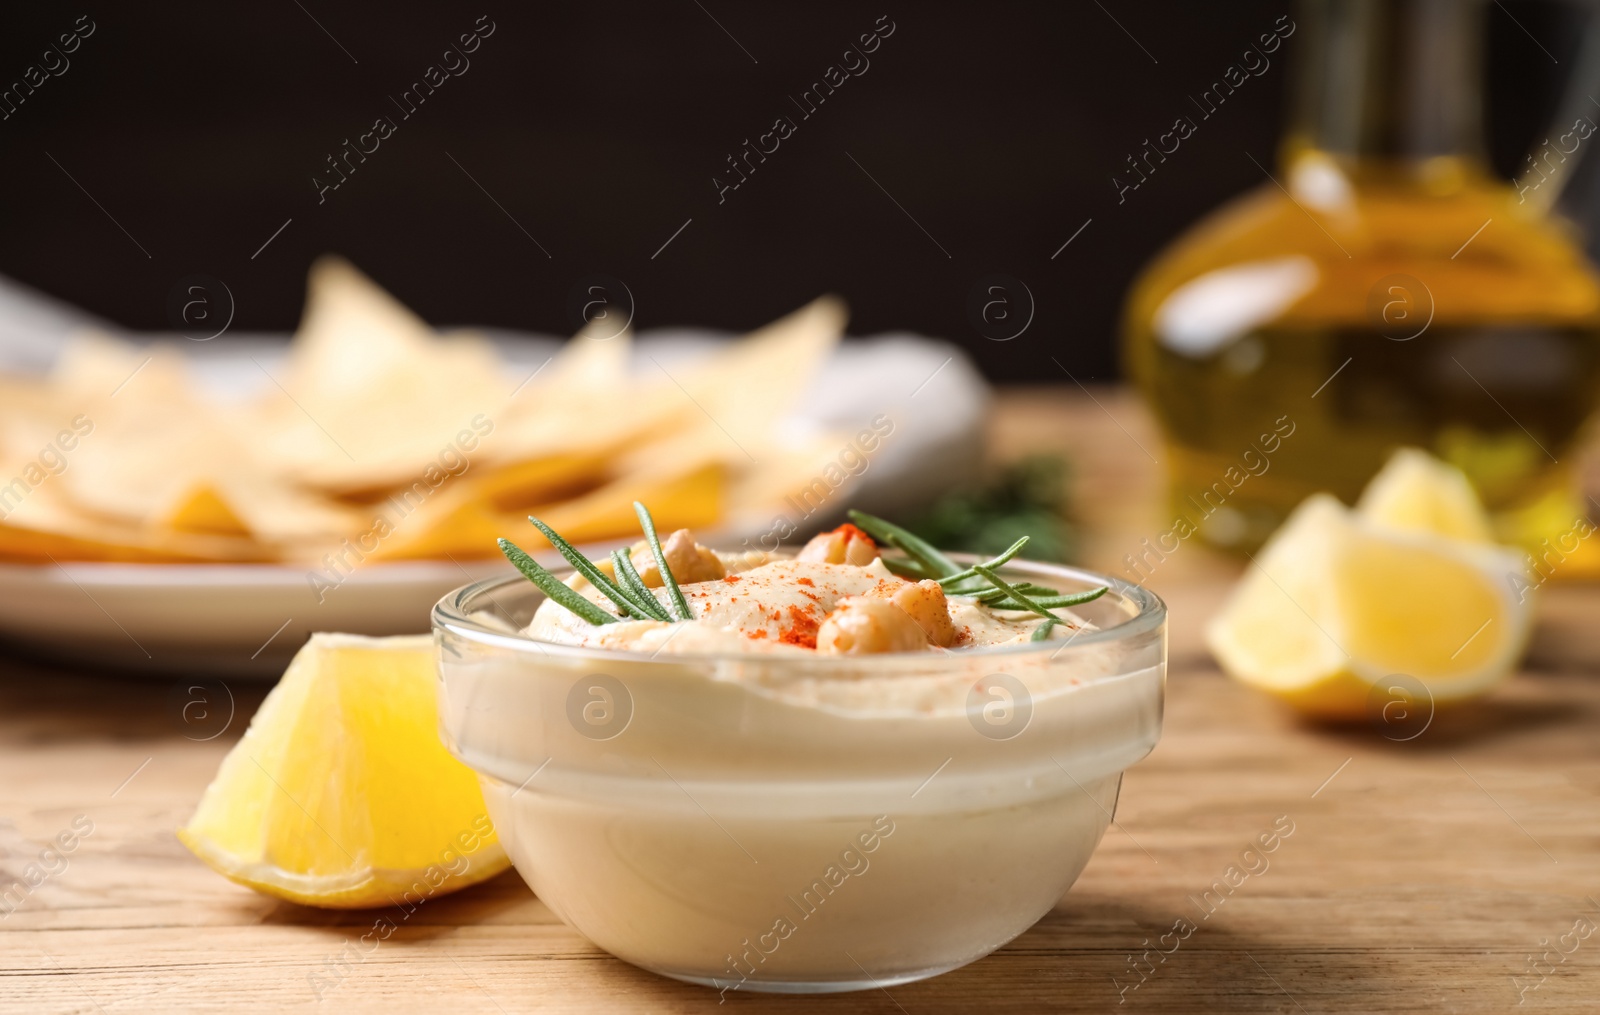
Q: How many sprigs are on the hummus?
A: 2